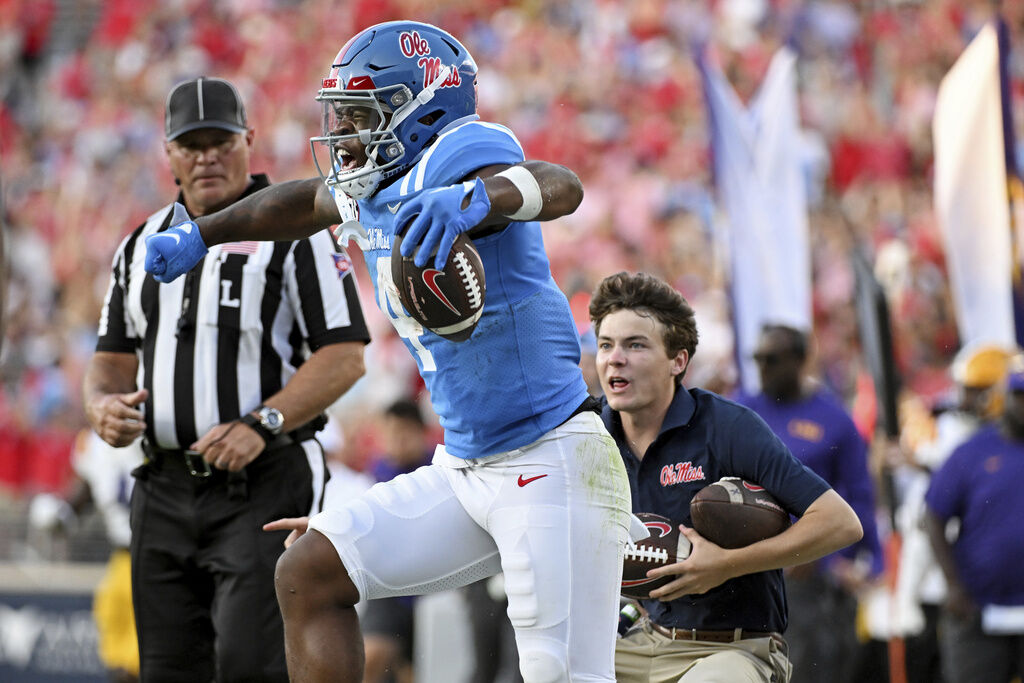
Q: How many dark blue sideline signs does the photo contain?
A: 1